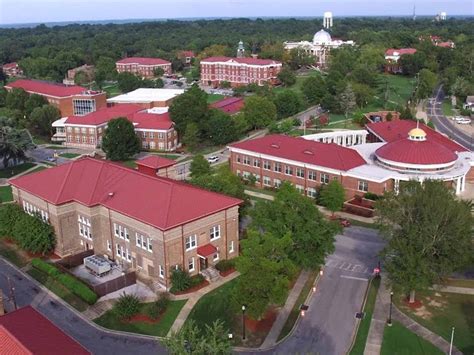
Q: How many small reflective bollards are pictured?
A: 3